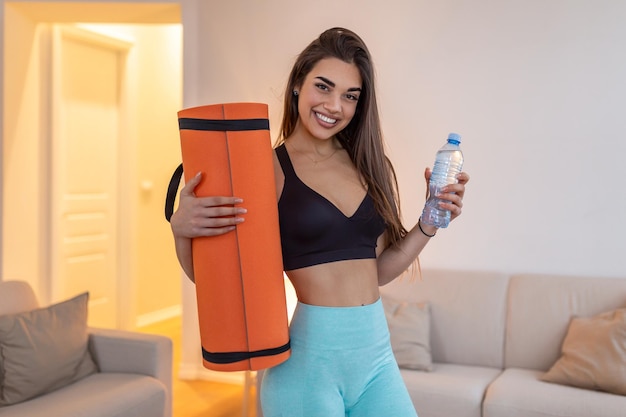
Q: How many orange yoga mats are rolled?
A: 1